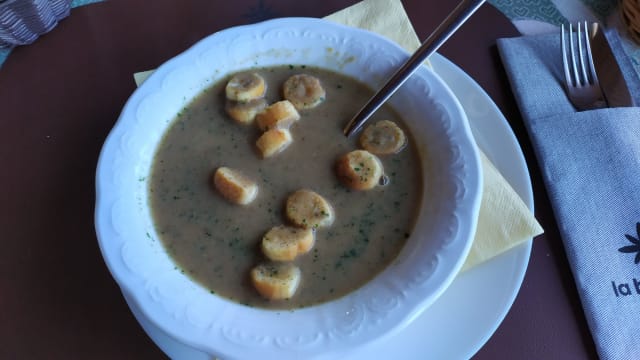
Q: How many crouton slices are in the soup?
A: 11